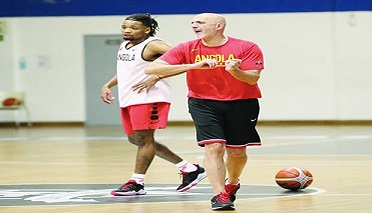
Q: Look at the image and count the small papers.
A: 2